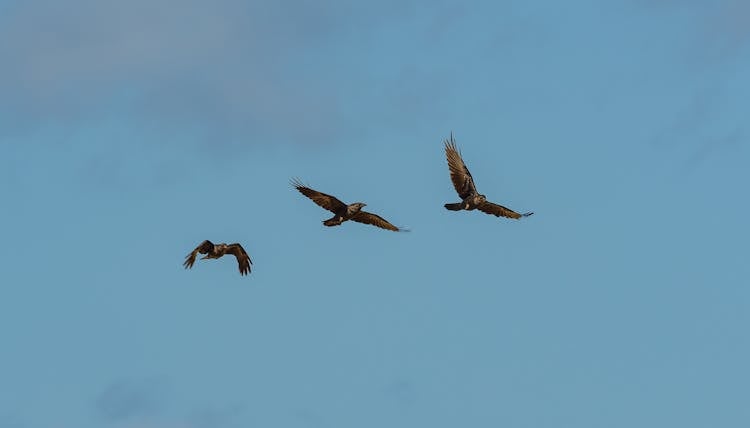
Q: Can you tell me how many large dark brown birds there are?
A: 3